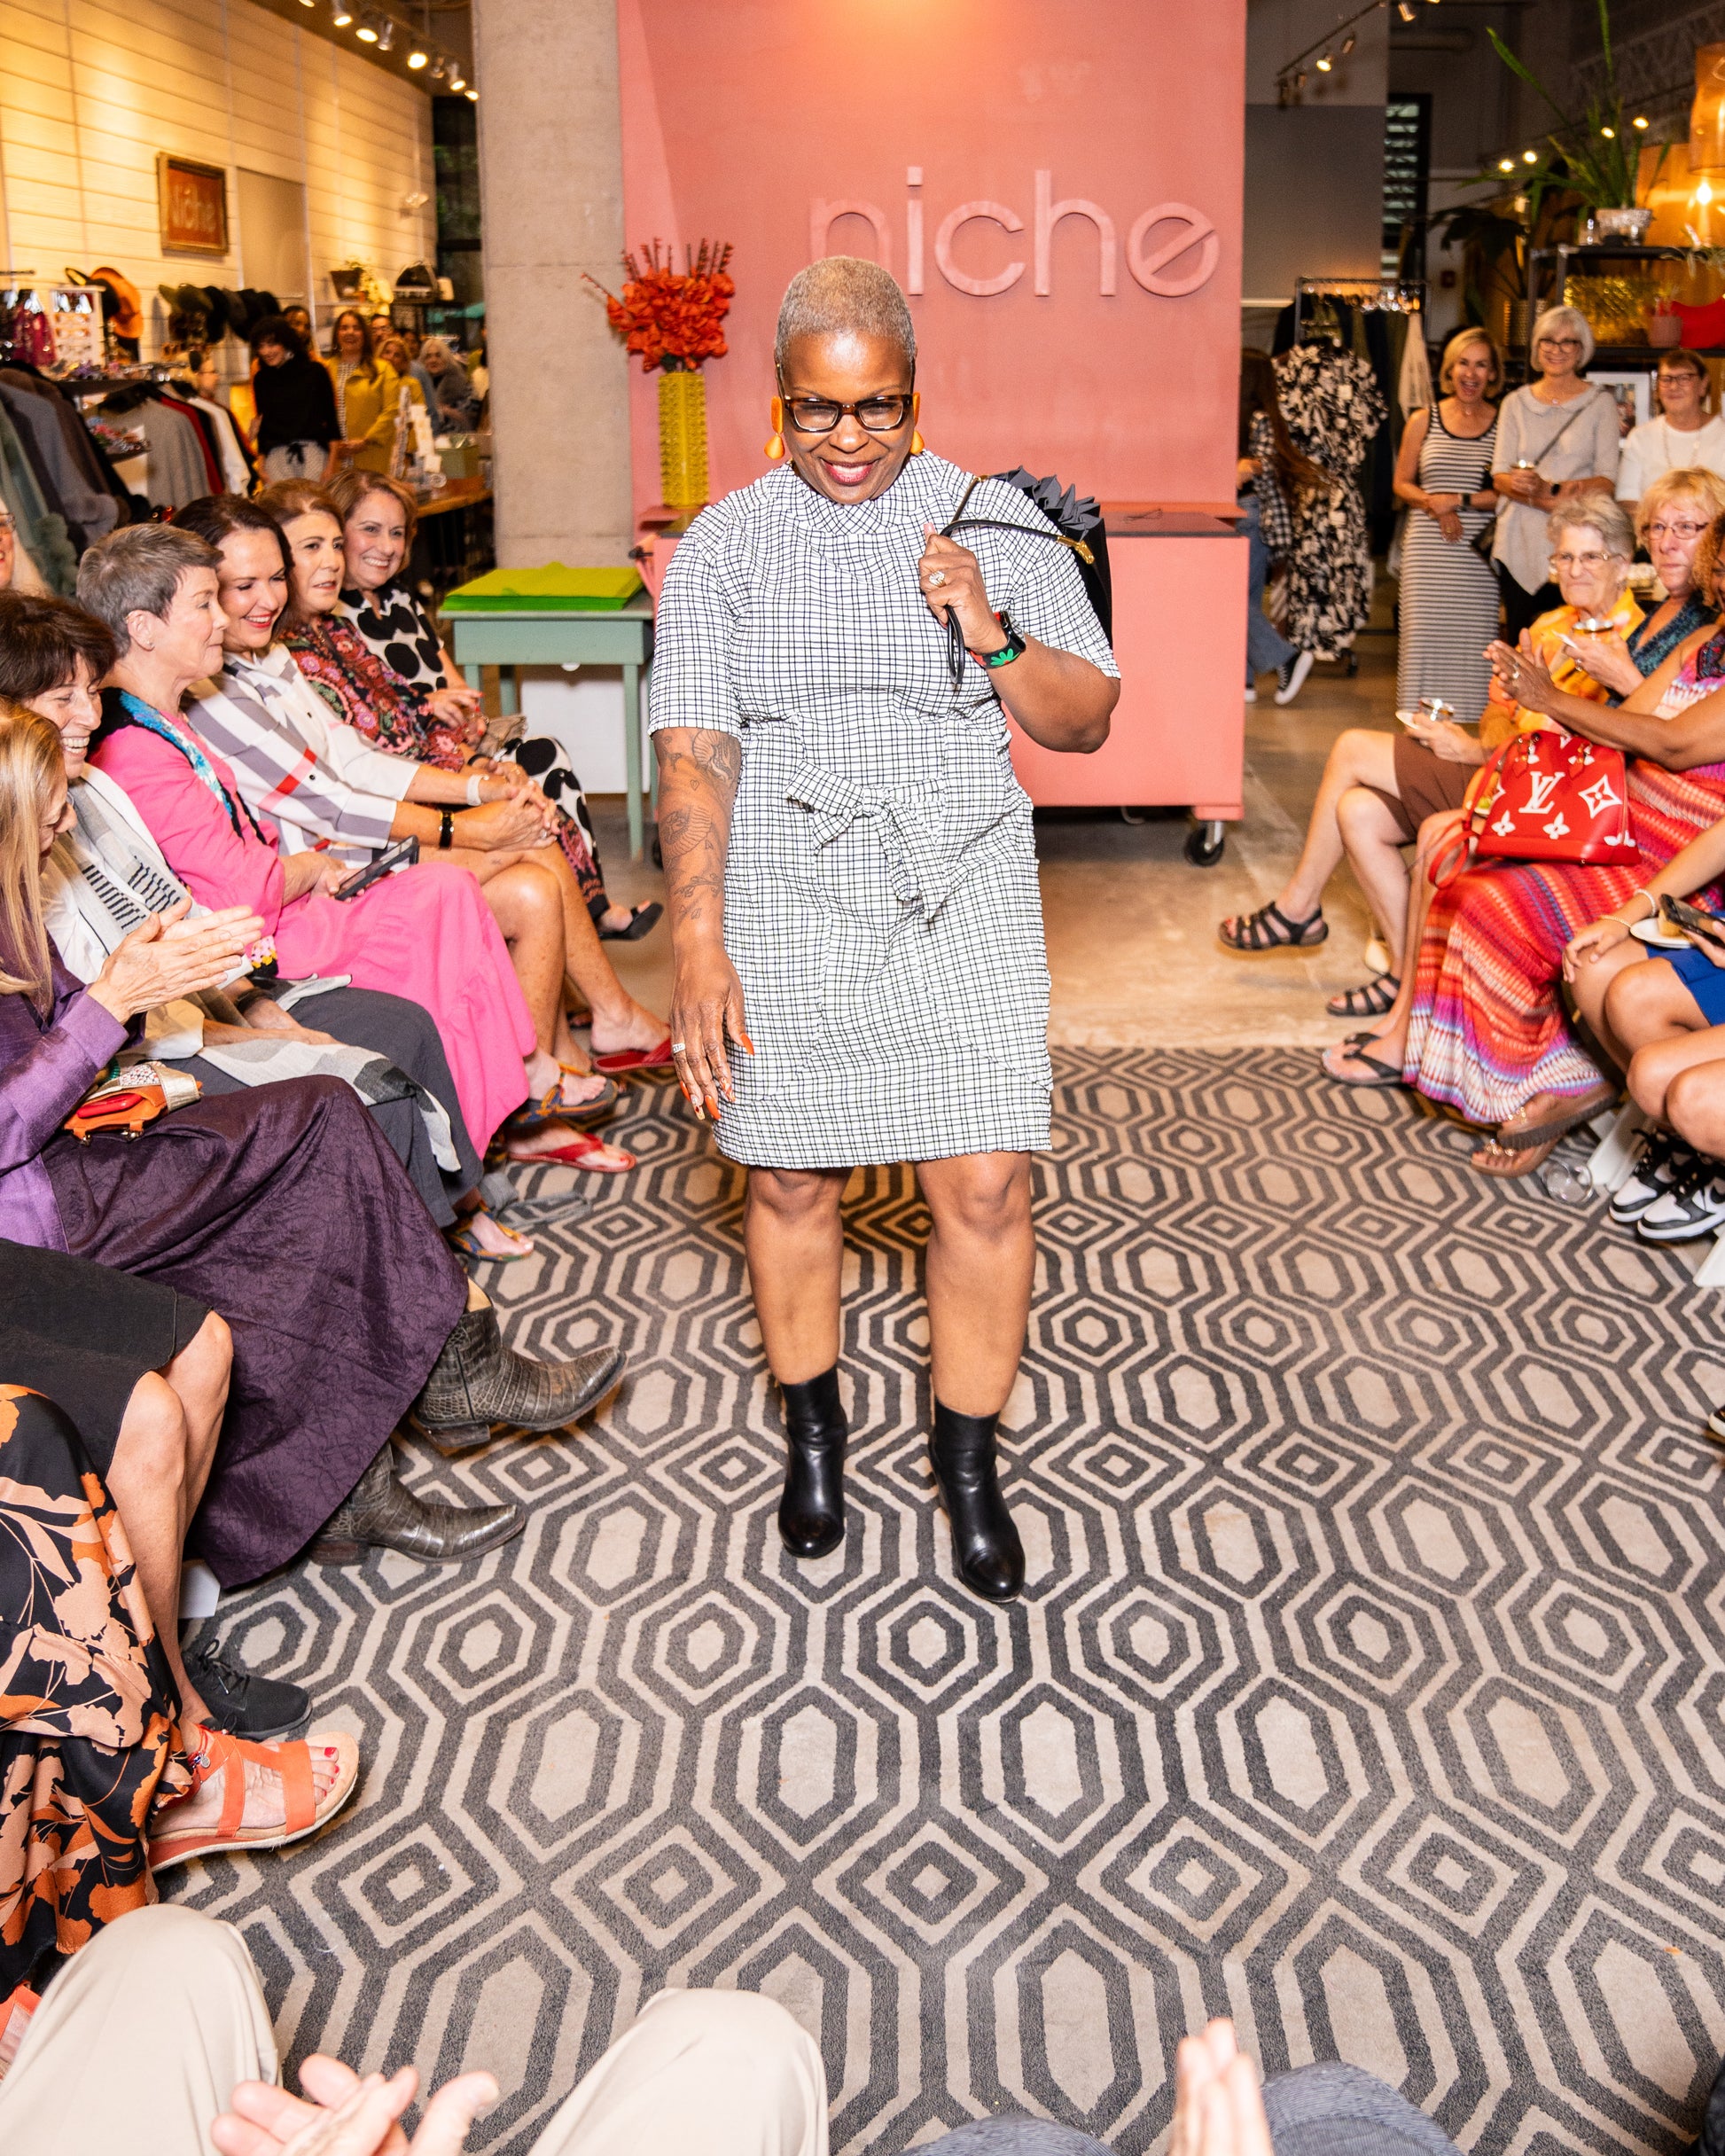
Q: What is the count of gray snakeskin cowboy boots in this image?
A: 2